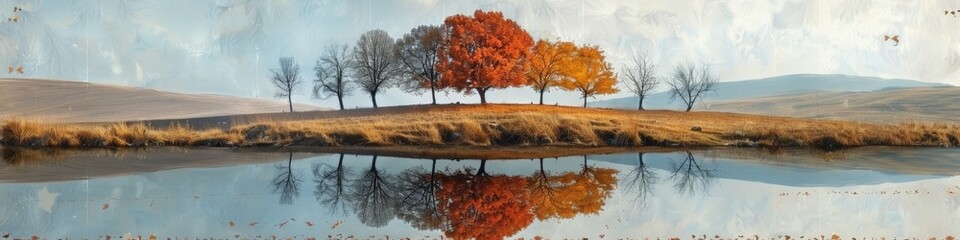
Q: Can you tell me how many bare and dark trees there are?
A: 6